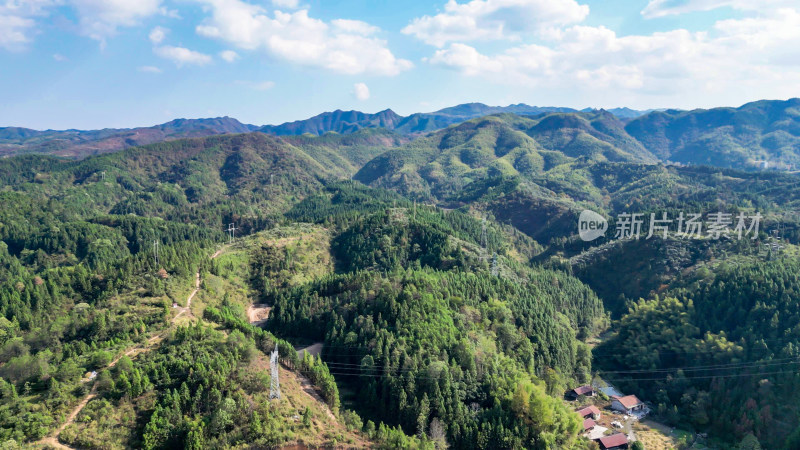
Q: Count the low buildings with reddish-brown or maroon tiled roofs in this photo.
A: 5